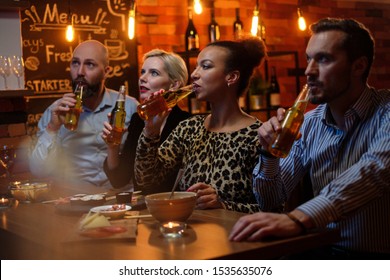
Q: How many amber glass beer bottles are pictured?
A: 4